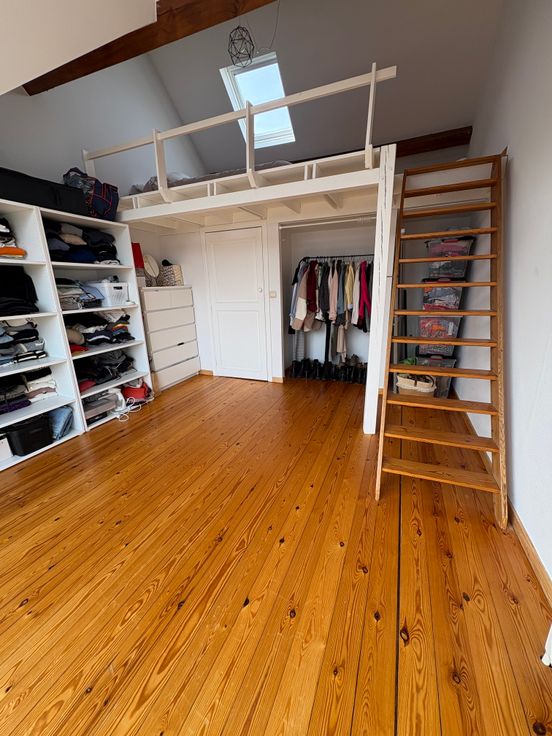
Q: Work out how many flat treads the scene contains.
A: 12